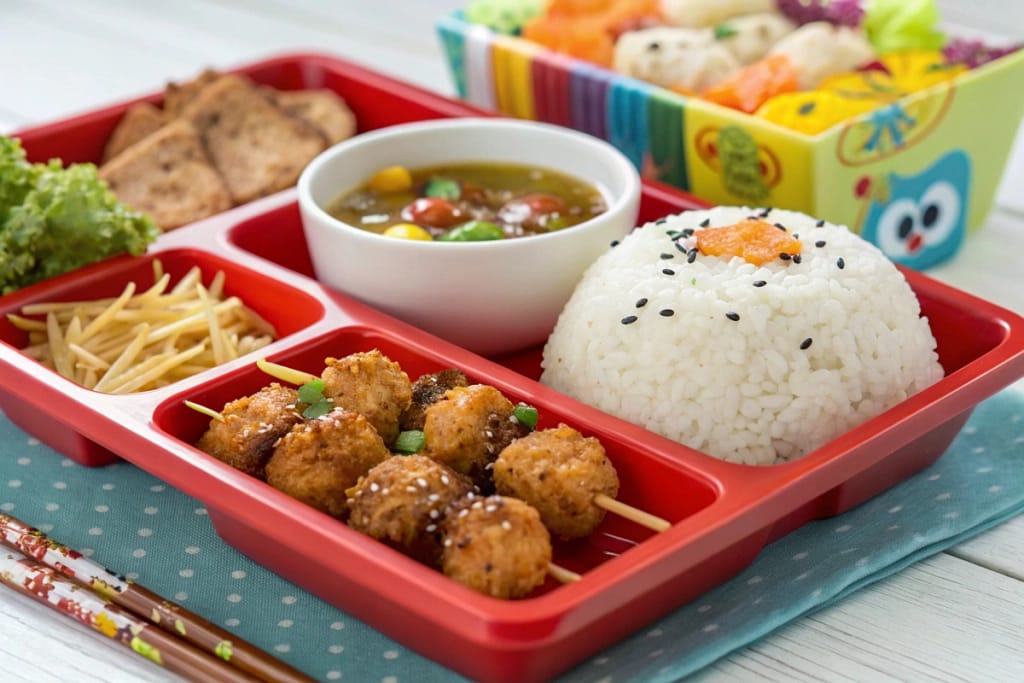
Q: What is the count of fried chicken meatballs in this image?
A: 8